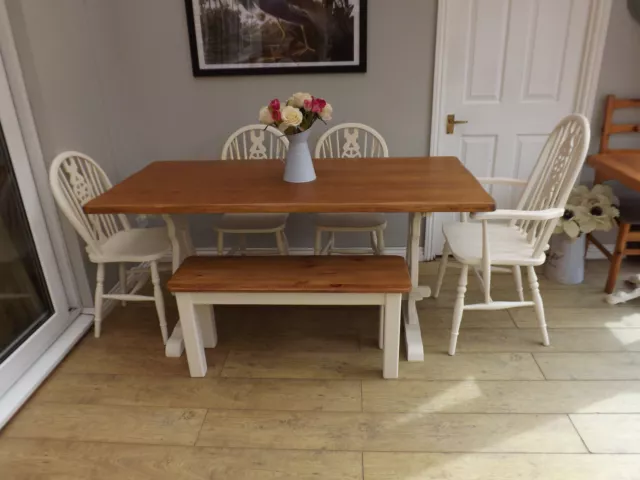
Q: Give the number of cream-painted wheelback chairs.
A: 4